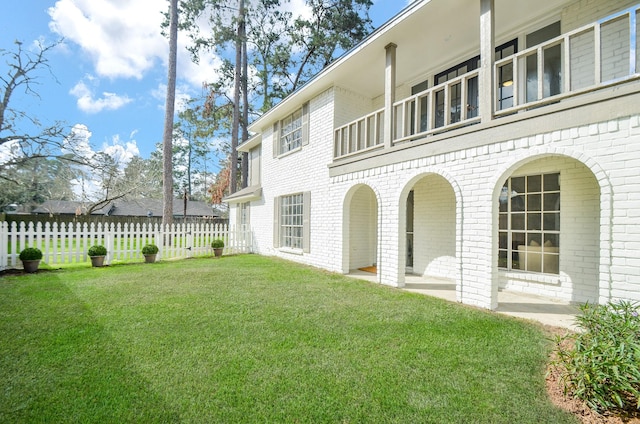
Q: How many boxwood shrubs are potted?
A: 4